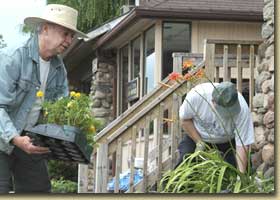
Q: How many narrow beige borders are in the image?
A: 2